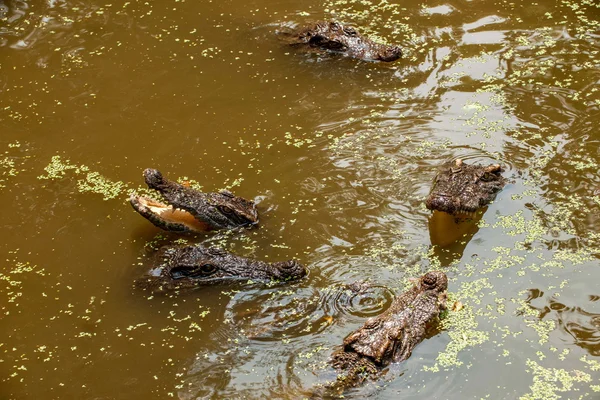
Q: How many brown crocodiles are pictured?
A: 5